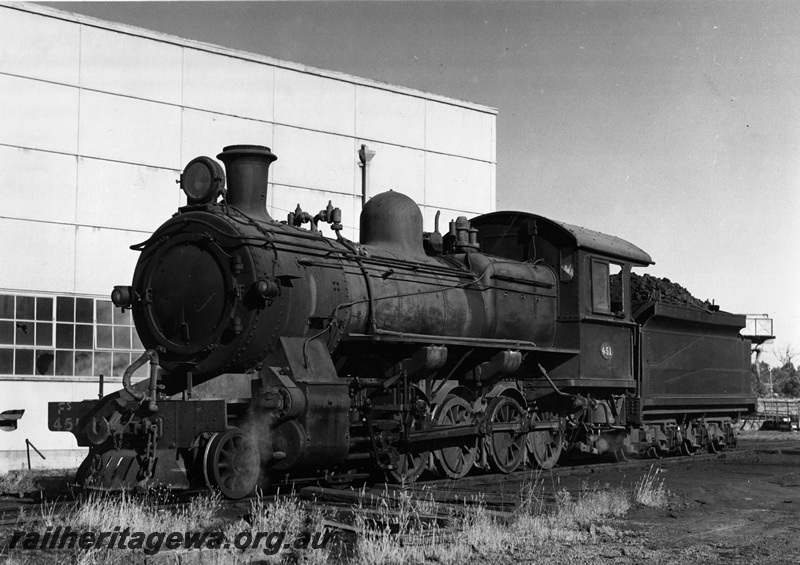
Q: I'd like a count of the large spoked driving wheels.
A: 4